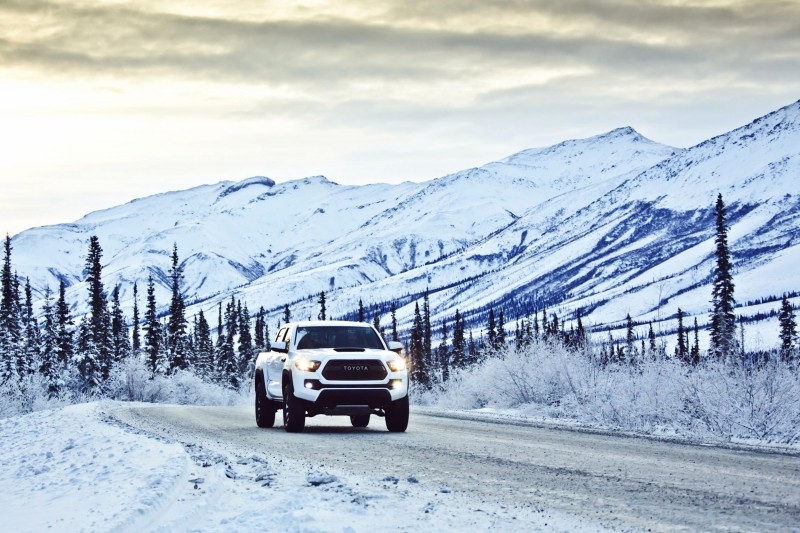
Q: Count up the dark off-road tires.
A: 4